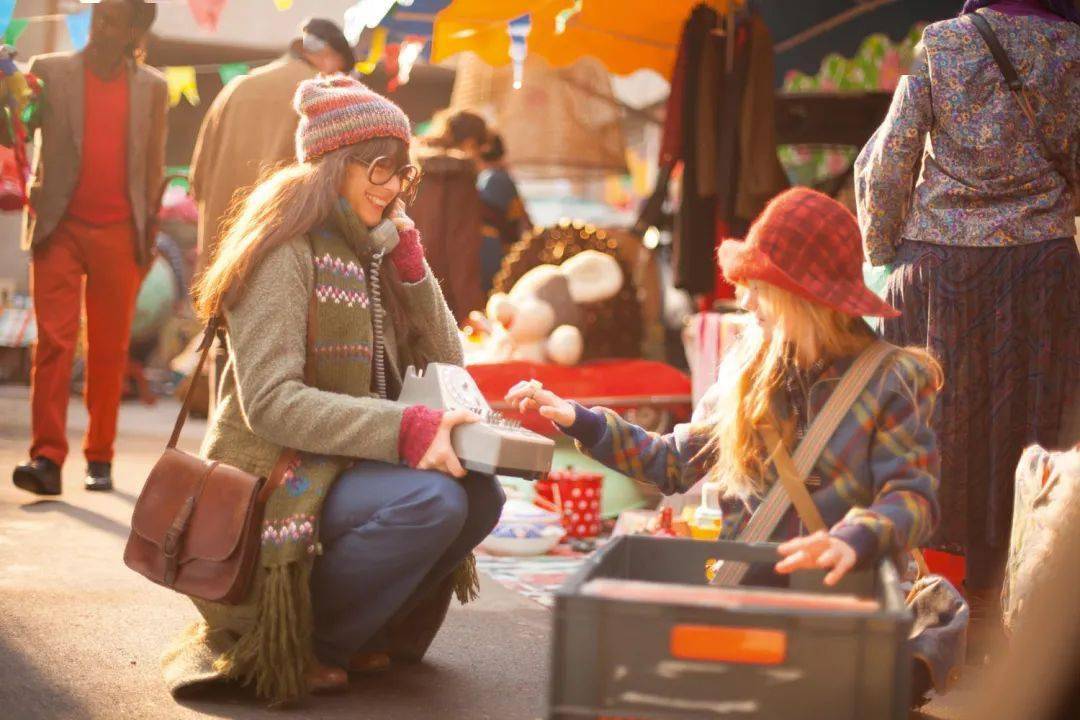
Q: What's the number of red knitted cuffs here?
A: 2